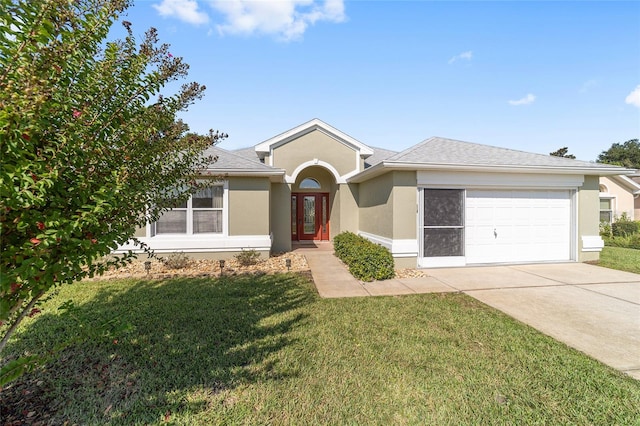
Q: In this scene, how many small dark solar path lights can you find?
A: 3